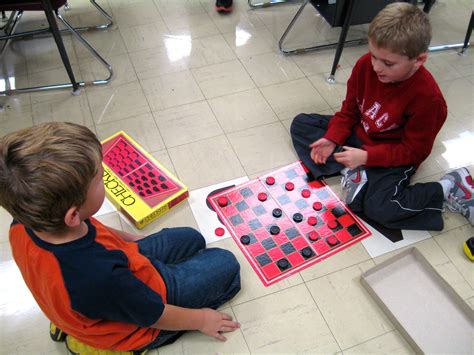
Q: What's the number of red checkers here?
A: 11